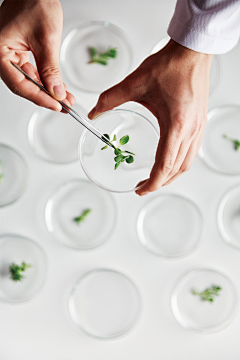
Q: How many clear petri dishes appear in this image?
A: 12